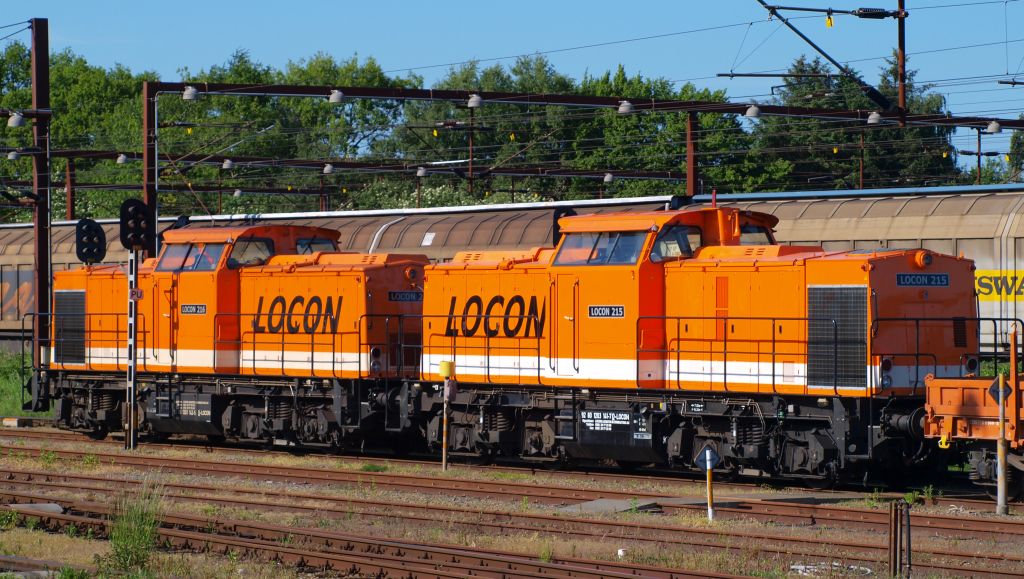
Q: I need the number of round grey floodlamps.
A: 15